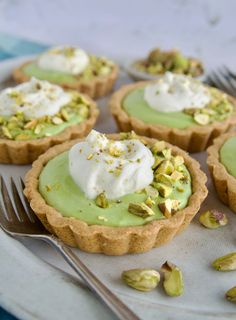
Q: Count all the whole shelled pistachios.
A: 5